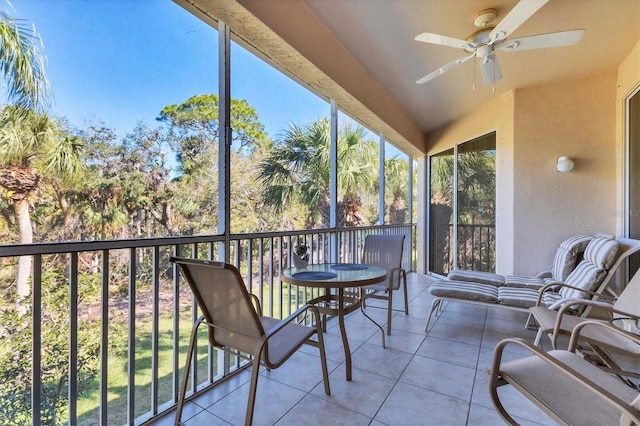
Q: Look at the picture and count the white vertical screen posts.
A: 4